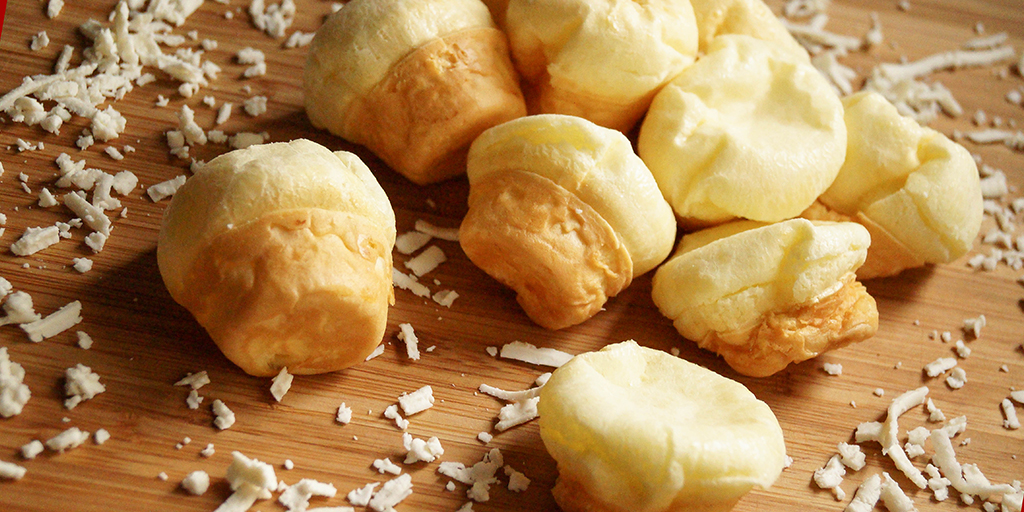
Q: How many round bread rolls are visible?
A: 9